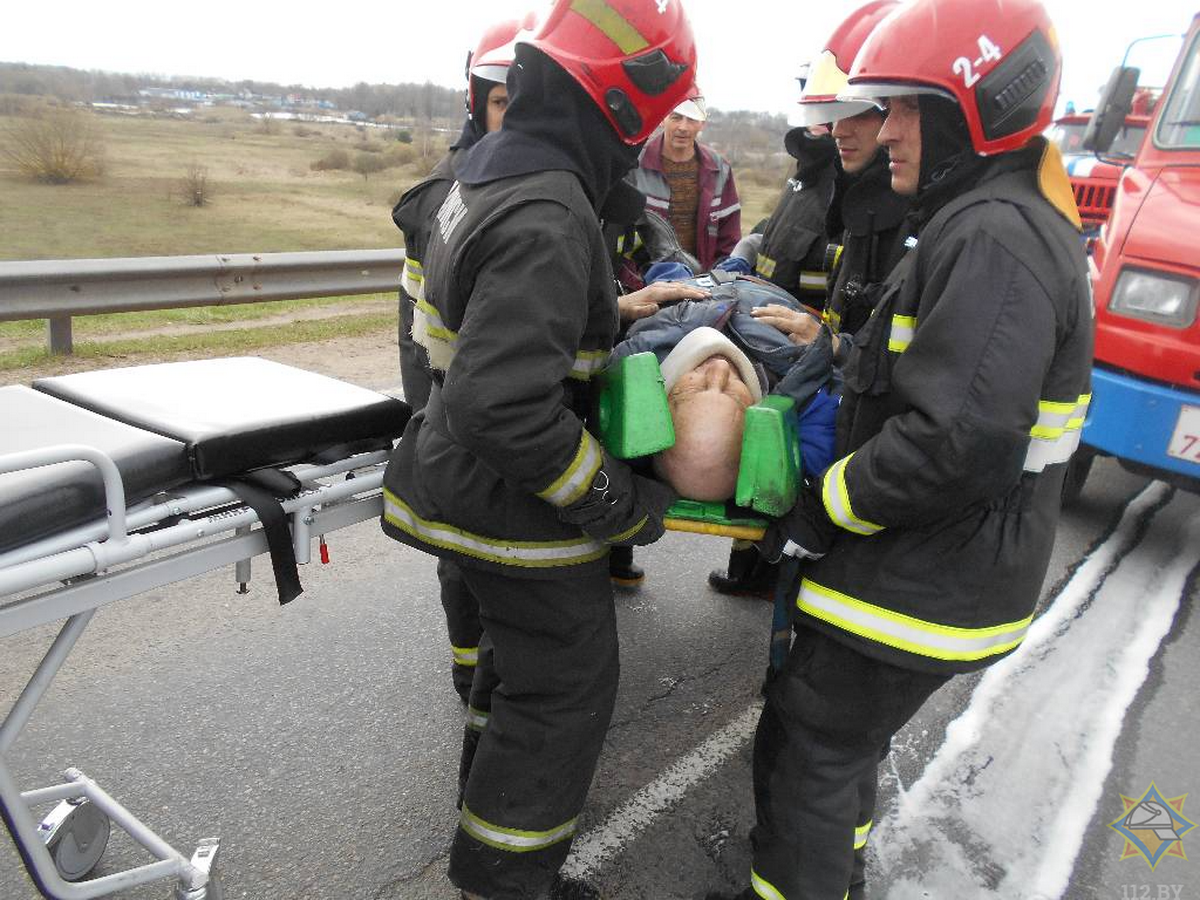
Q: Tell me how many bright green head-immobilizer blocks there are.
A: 2